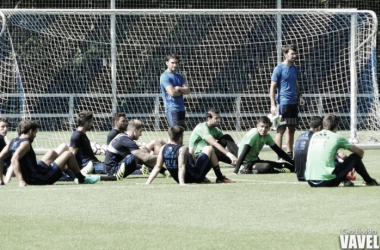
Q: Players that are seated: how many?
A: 10